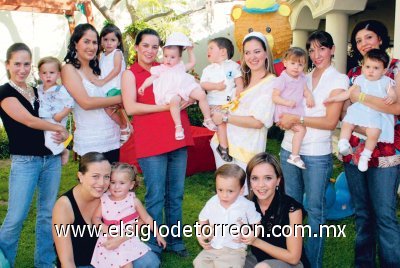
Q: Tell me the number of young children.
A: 8